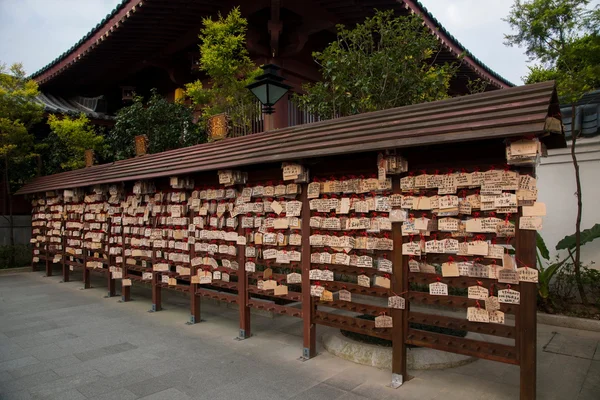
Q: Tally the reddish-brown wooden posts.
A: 12